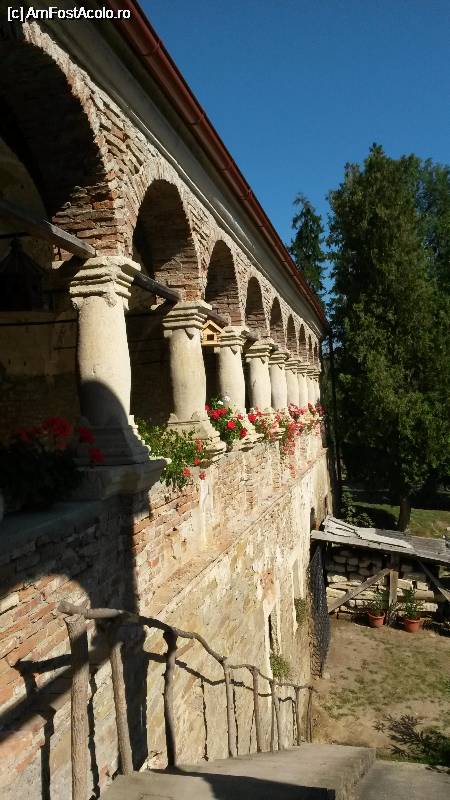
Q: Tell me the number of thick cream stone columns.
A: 9